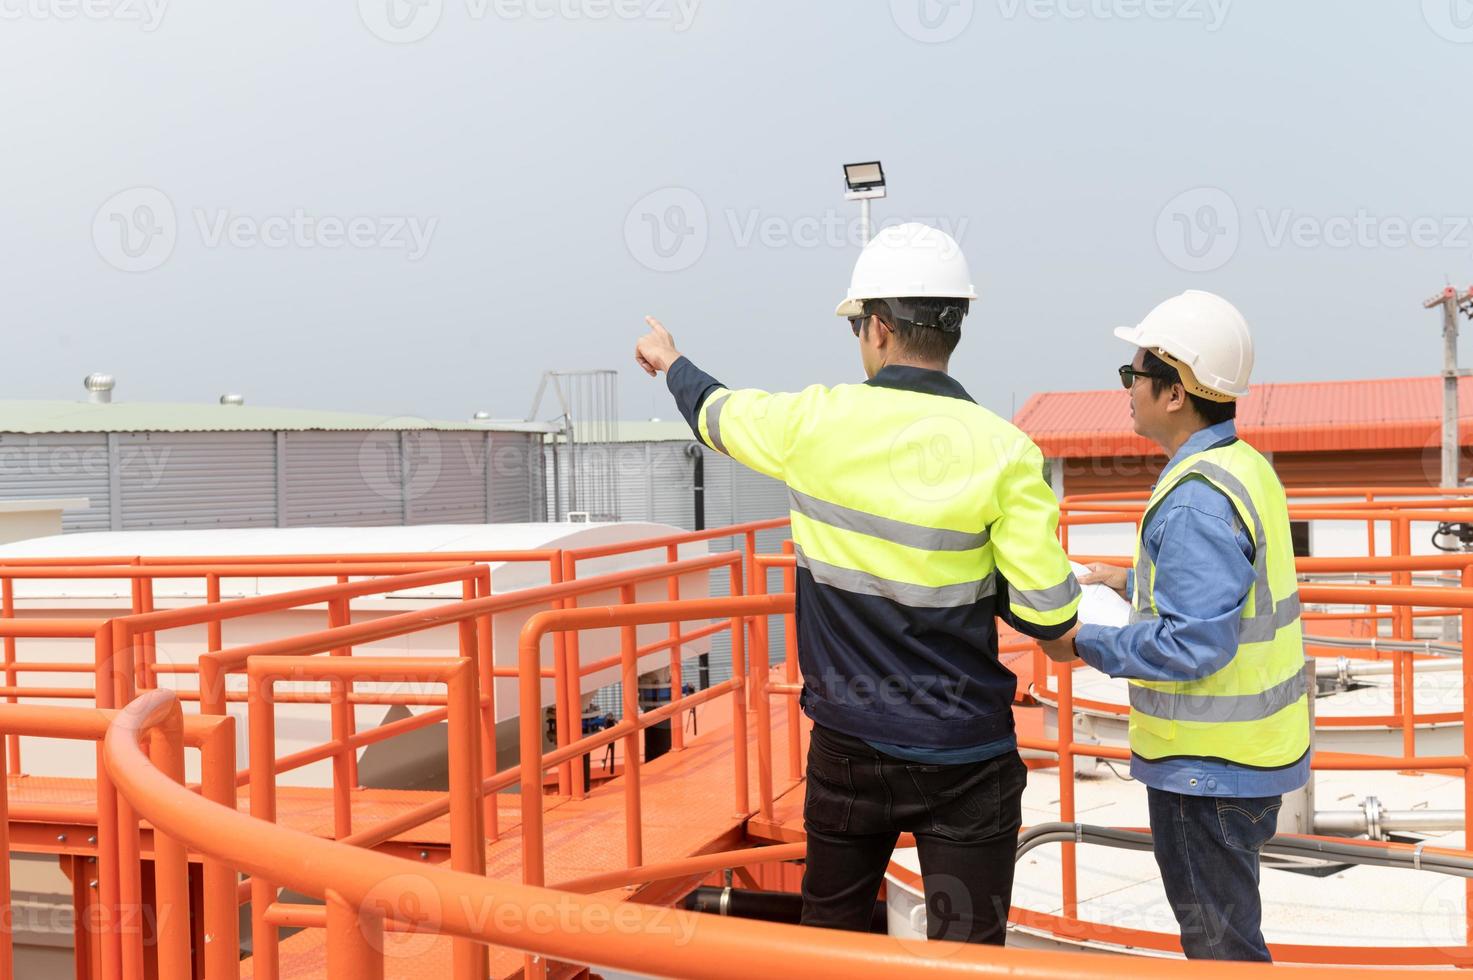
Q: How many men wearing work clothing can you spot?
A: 2